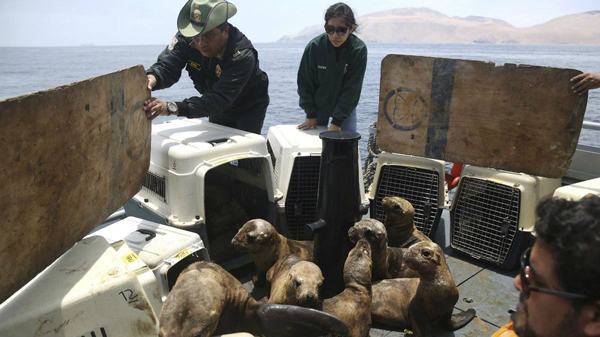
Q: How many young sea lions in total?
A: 7